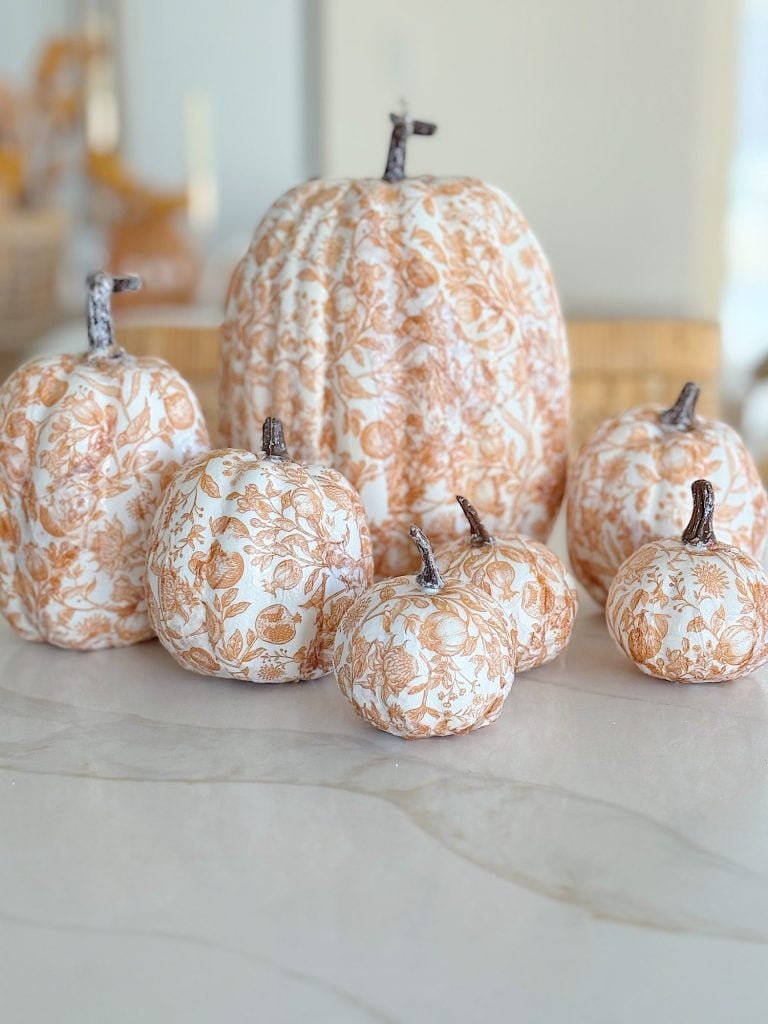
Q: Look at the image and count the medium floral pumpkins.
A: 3